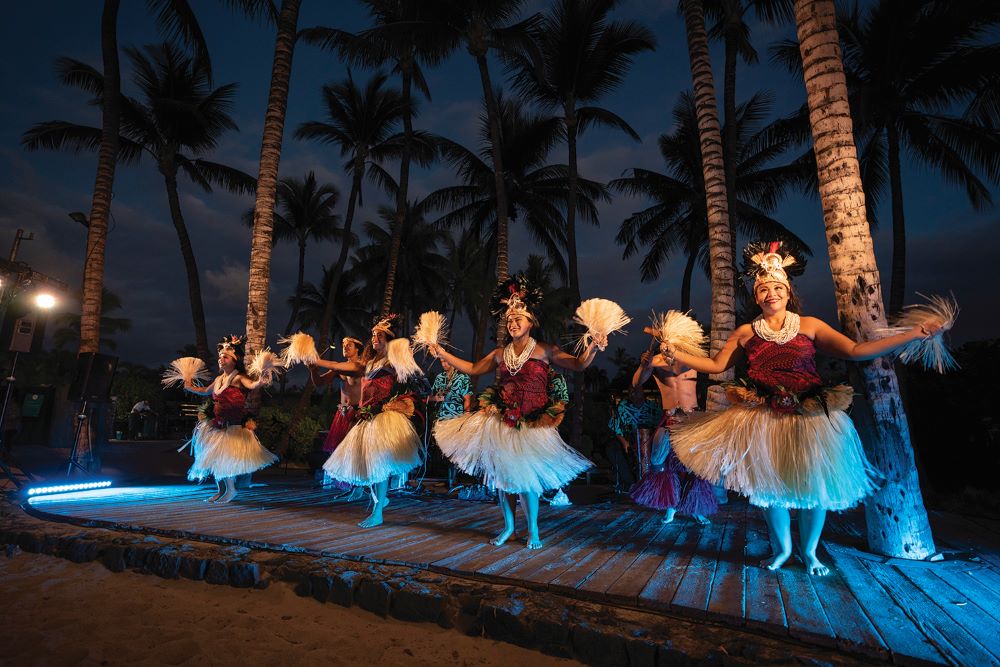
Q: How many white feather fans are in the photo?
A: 8